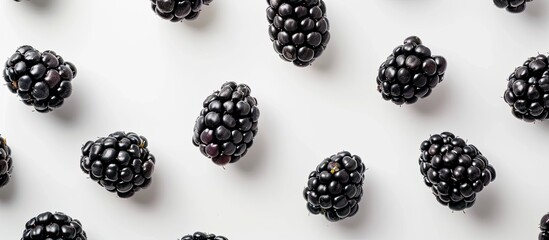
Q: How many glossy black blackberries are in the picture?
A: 14